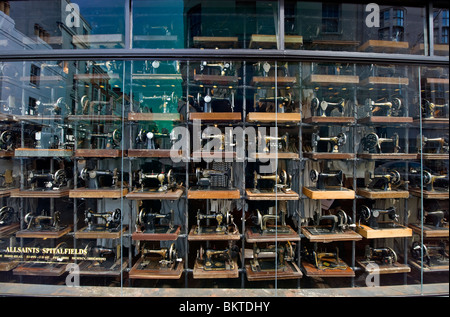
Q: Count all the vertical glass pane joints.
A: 3